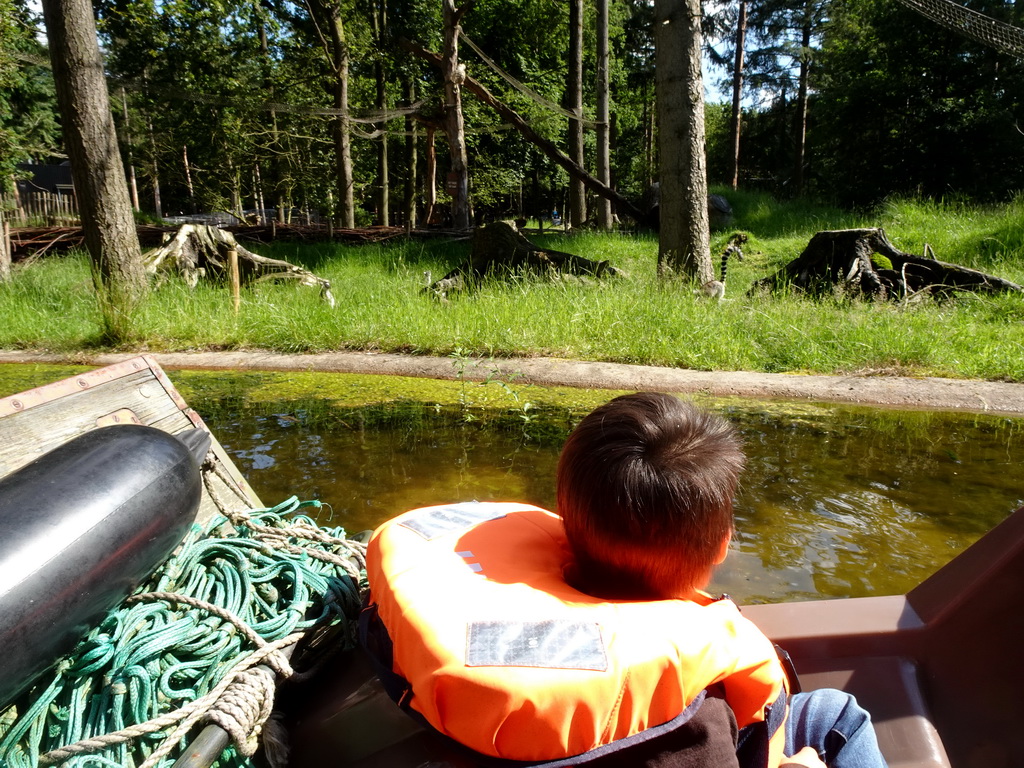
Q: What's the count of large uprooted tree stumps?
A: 3